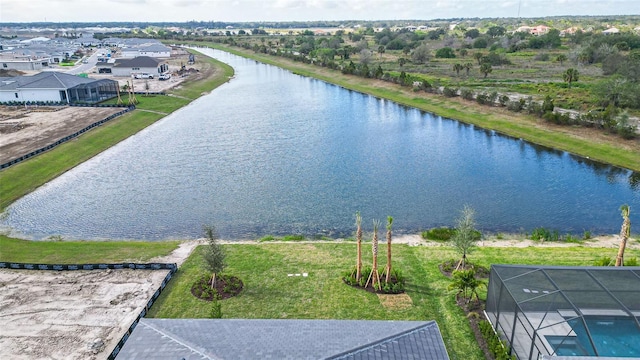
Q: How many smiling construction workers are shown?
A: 0